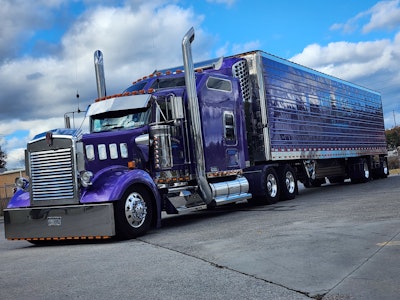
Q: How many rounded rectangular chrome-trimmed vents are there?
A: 4